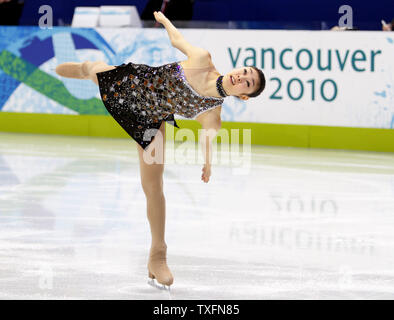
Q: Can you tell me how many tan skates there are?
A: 2